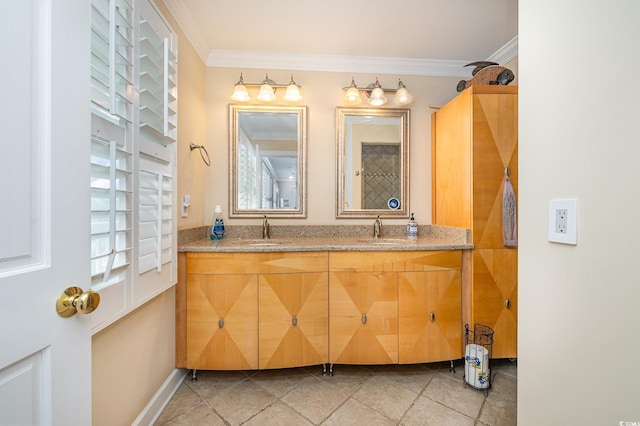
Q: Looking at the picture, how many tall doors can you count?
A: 1